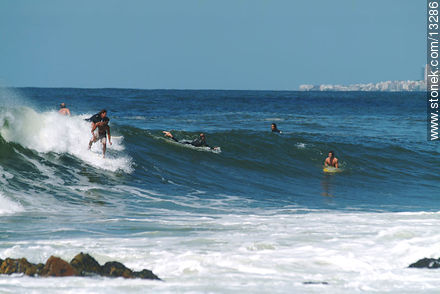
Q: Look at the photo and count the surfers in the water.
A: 6